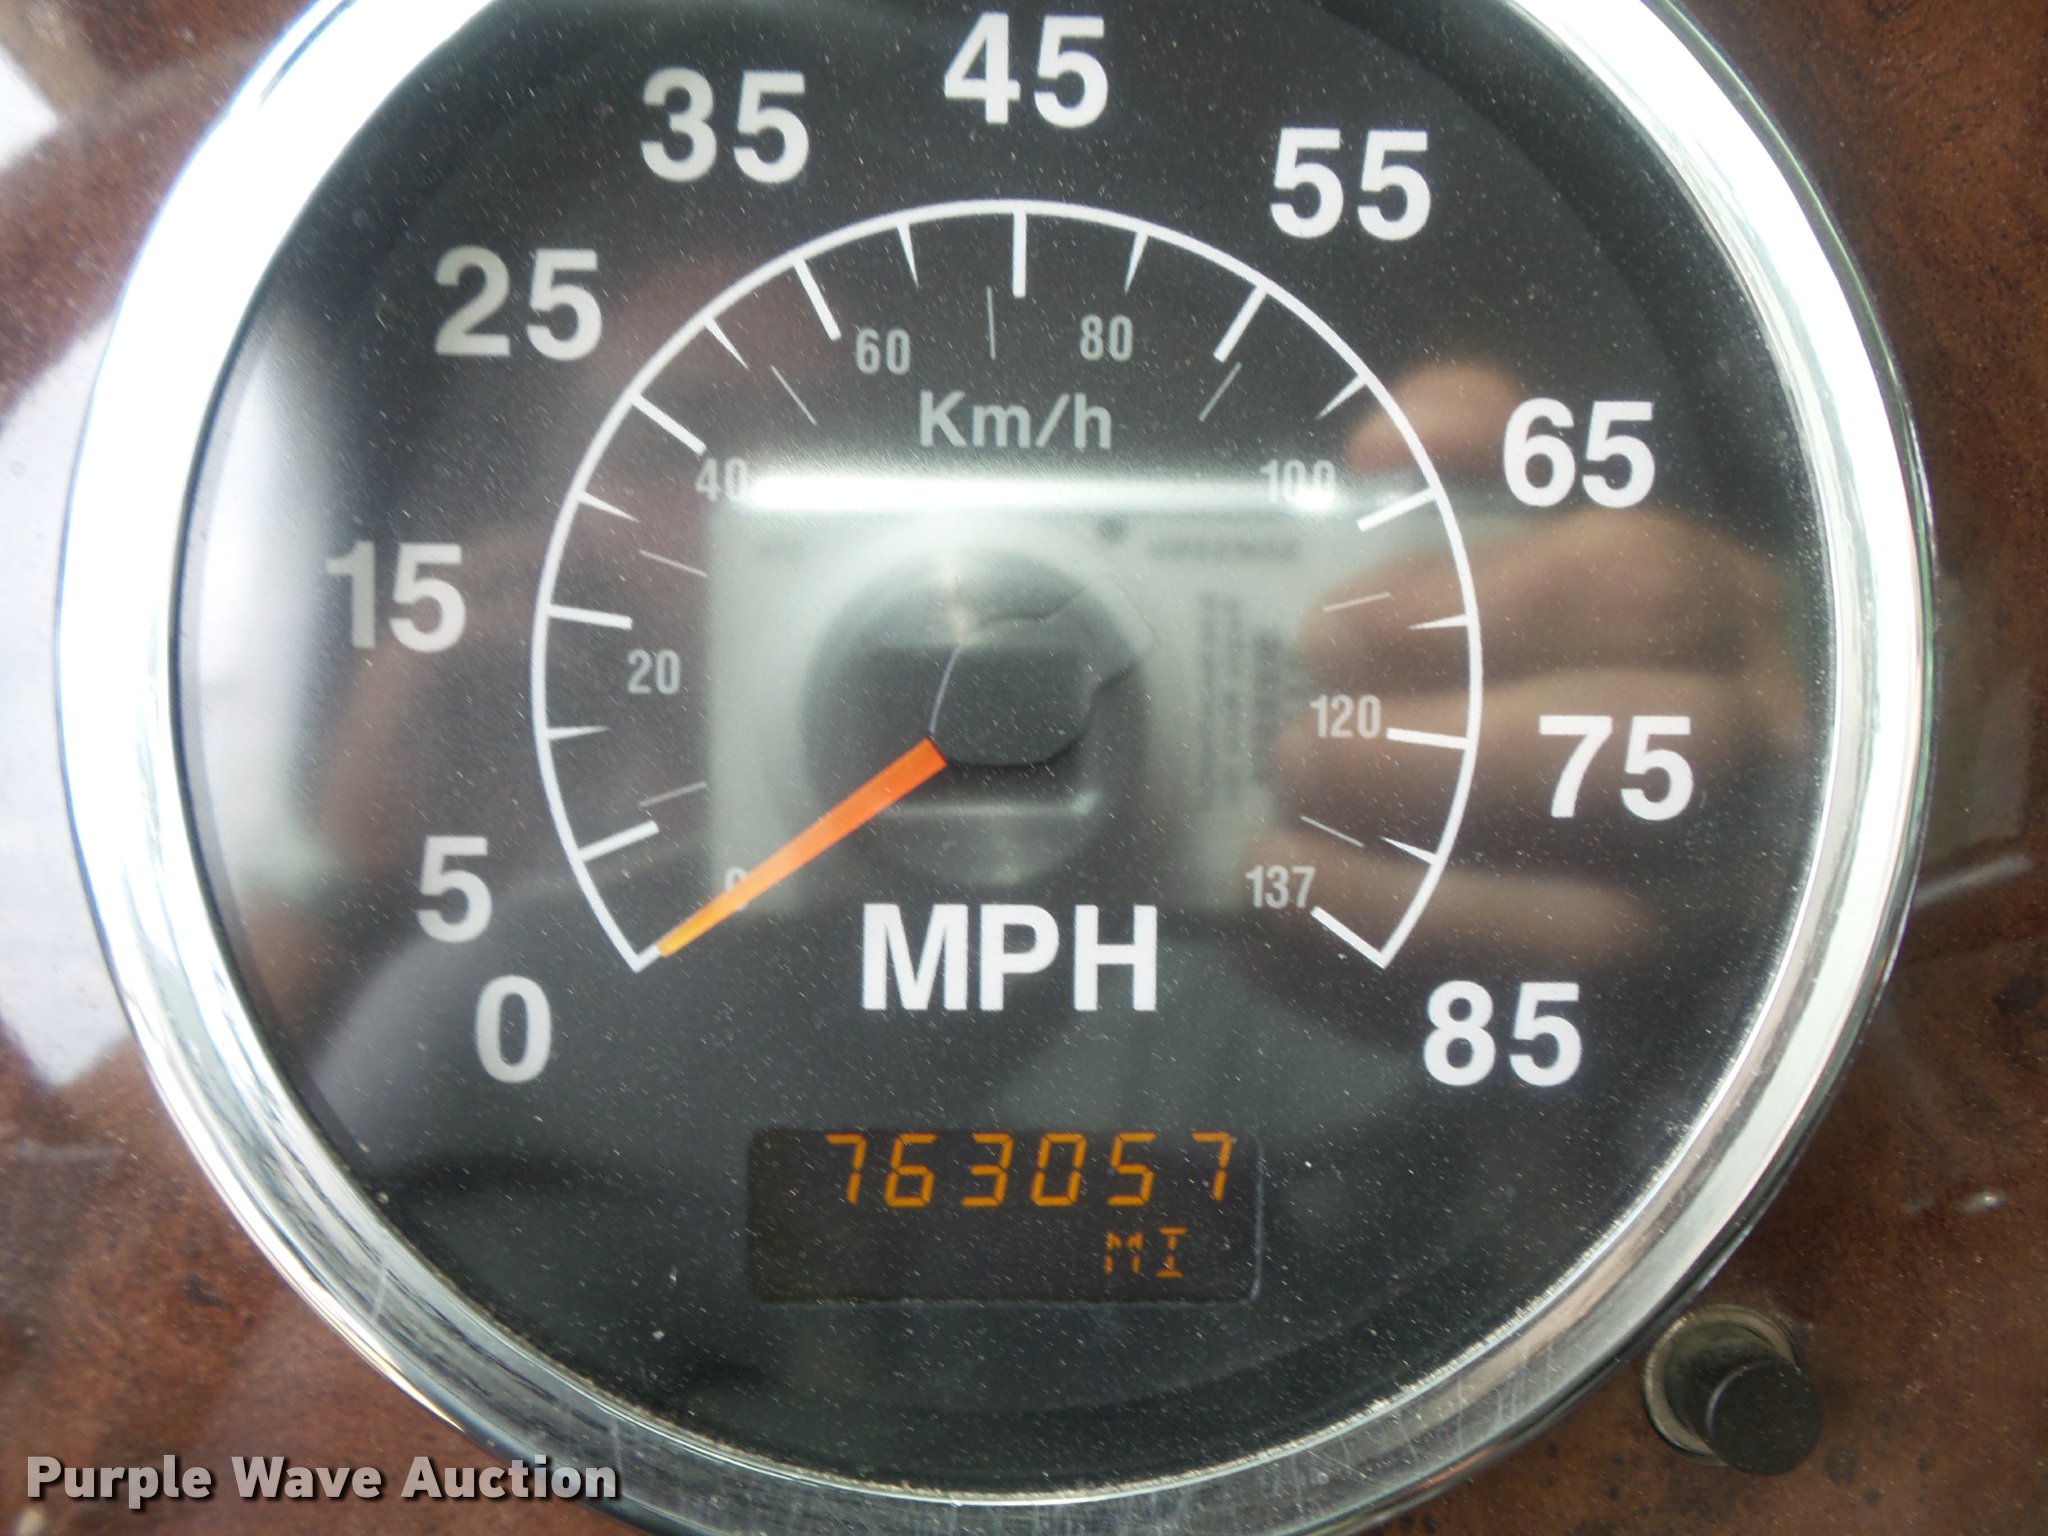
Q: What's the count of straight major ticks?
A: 10